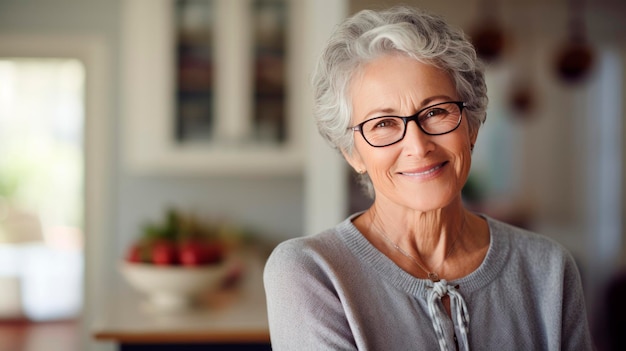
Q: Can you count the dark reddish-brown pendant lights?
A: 3